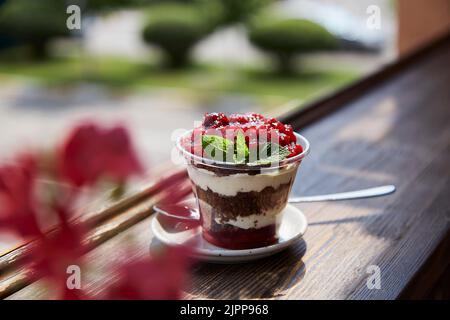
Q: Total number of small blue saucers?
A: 0